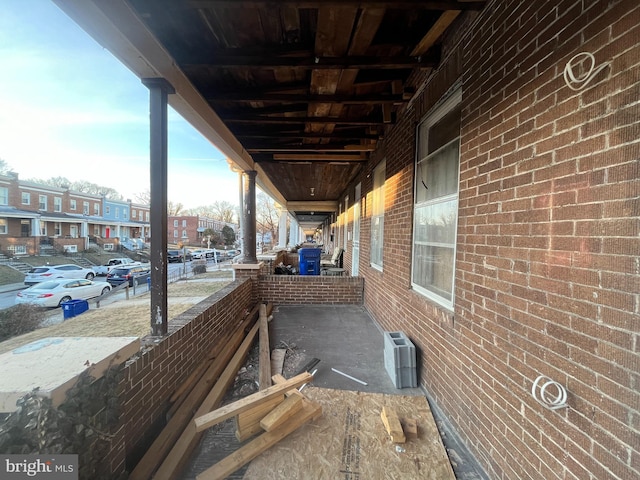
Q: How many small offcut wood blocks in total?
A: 2